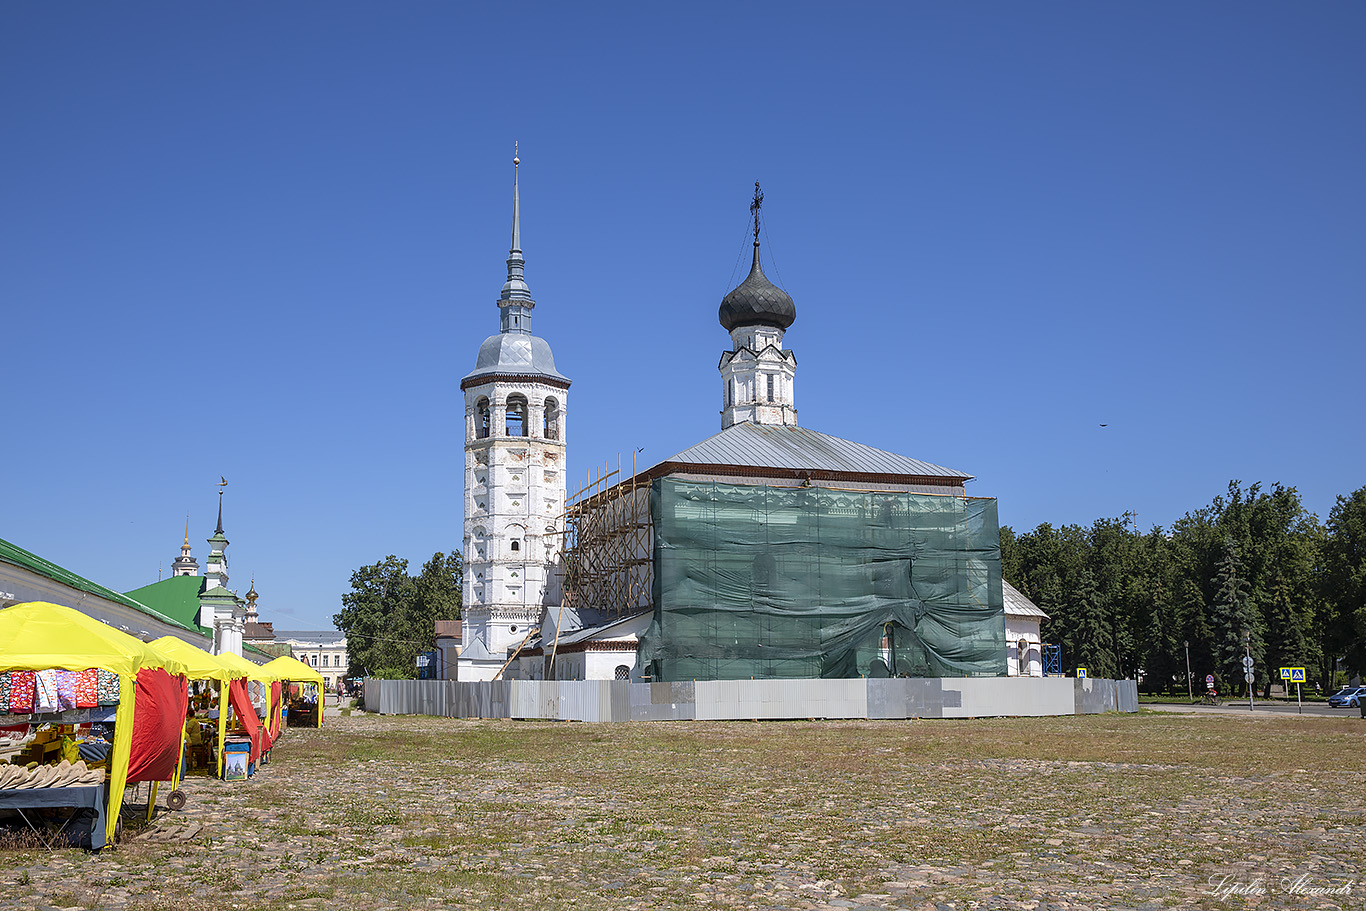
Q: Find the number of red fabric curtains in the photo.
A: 3